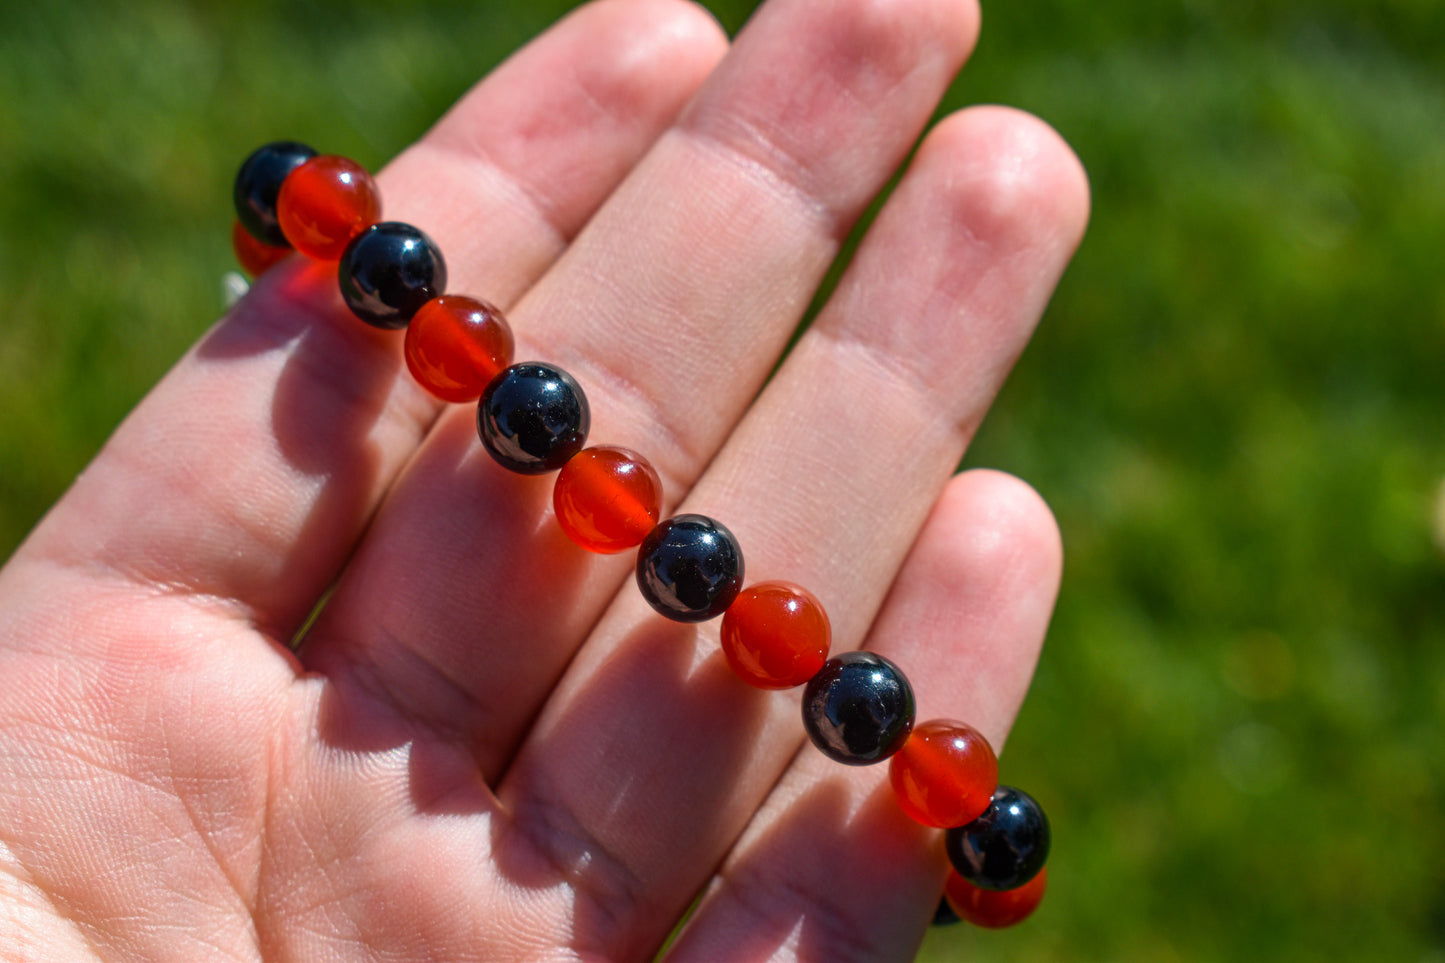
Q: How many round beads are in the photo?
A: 14